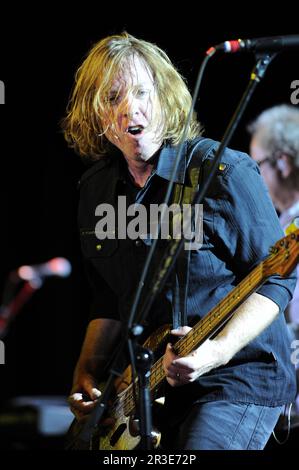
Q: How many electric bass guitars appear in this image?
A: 1